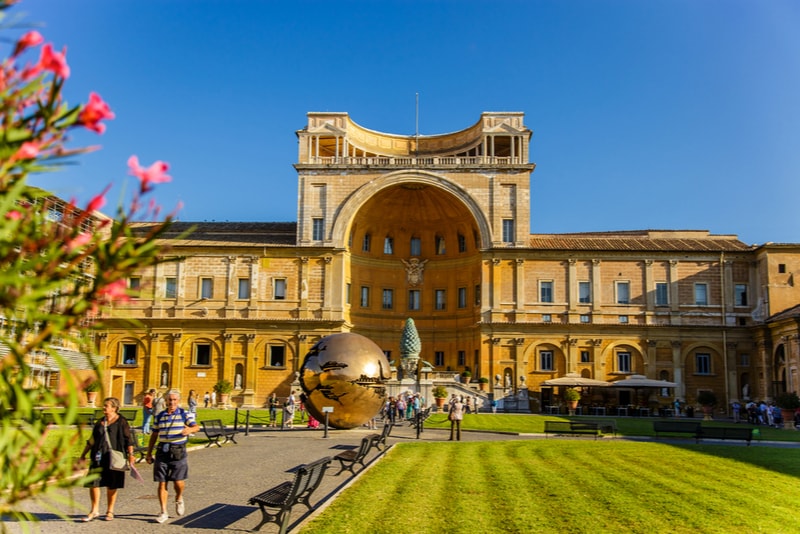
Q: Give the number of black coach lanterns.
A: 0